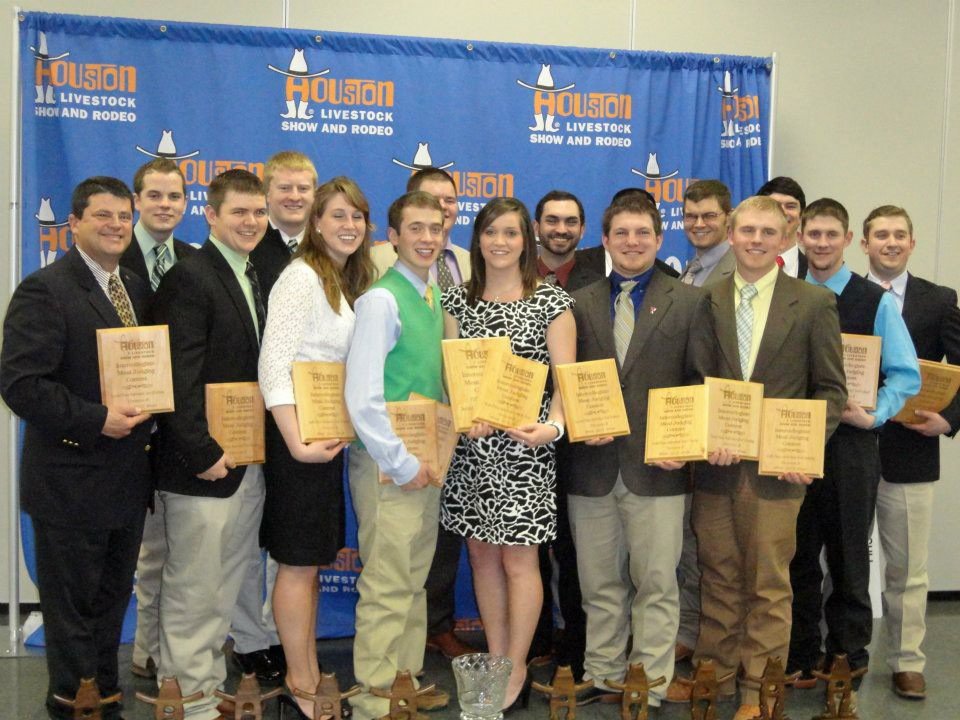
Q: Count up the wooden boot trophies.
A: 10